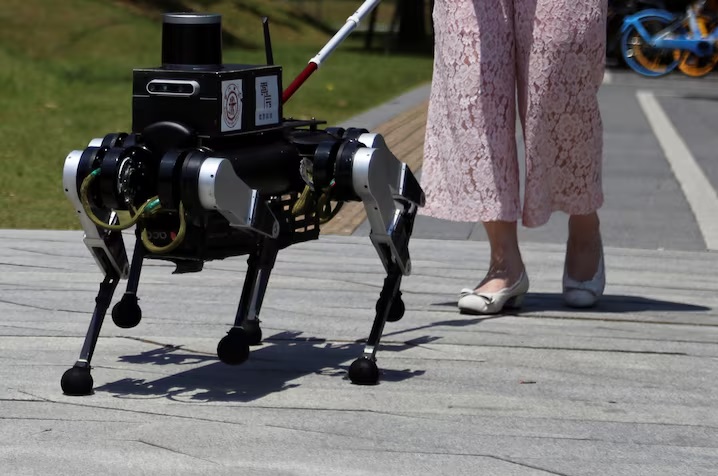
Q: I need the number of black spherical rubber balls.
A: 6